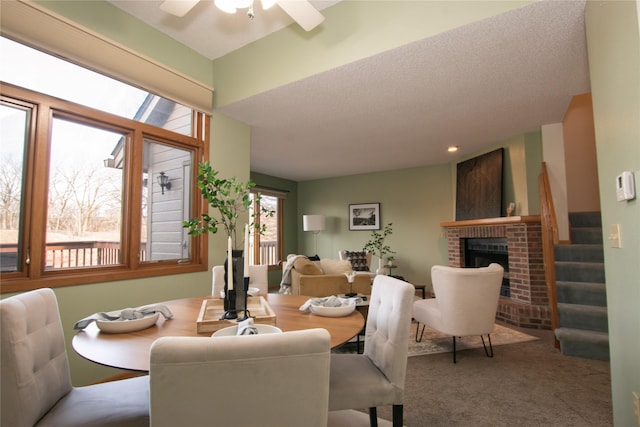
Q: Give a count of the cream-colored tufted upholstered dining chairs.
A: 4